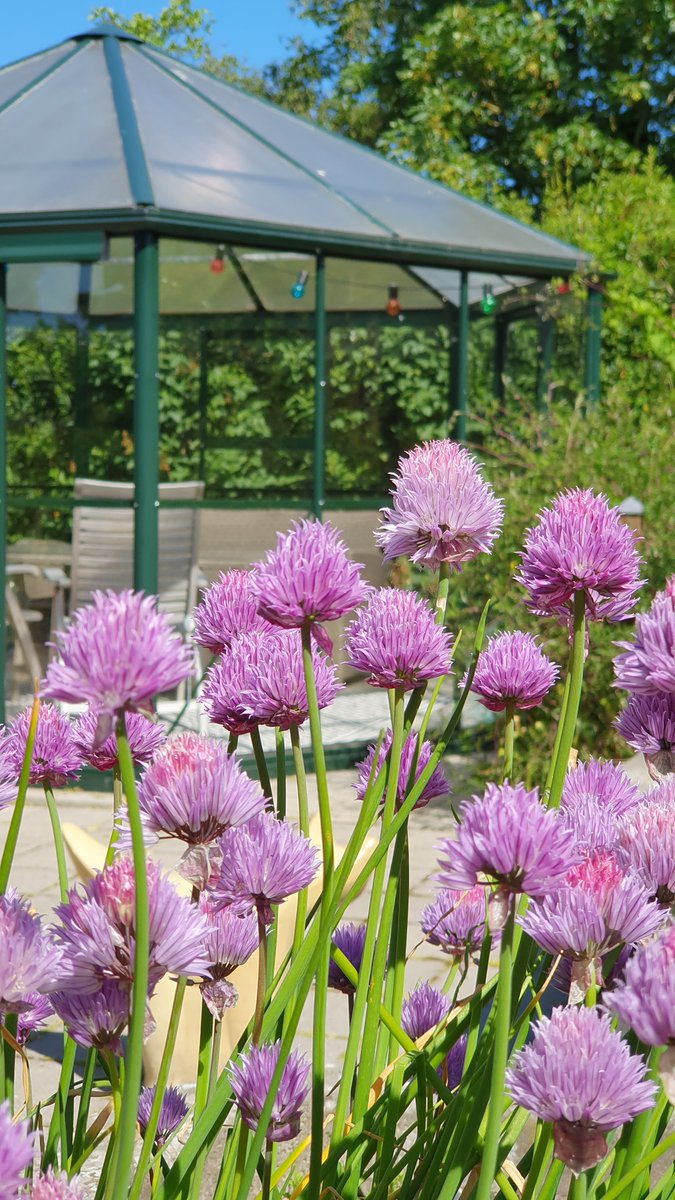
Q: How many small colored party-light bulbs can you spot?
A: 5